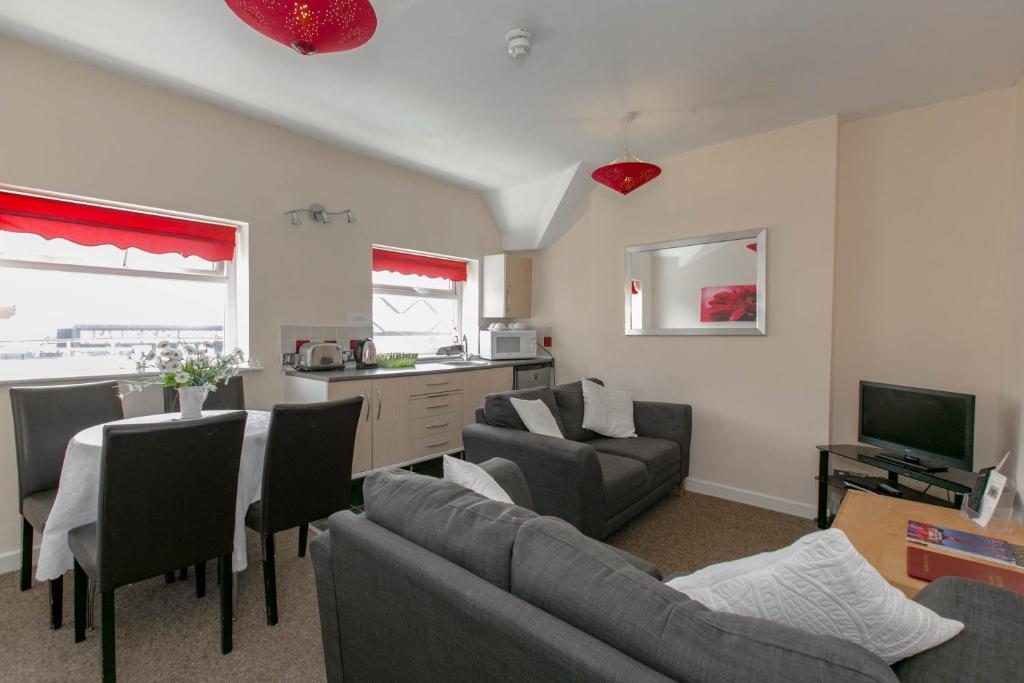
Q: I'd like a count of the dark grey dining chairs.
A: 4